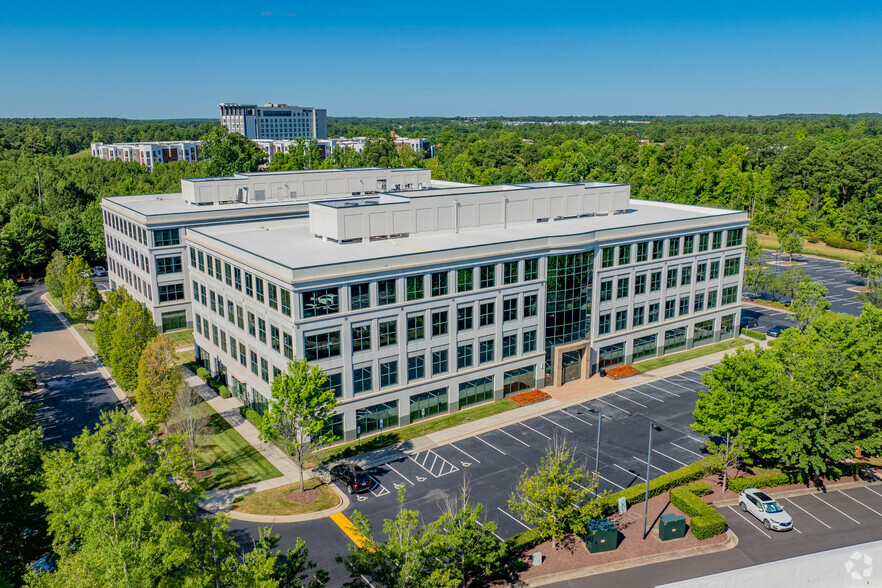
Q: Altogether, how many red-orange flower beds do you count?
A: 2